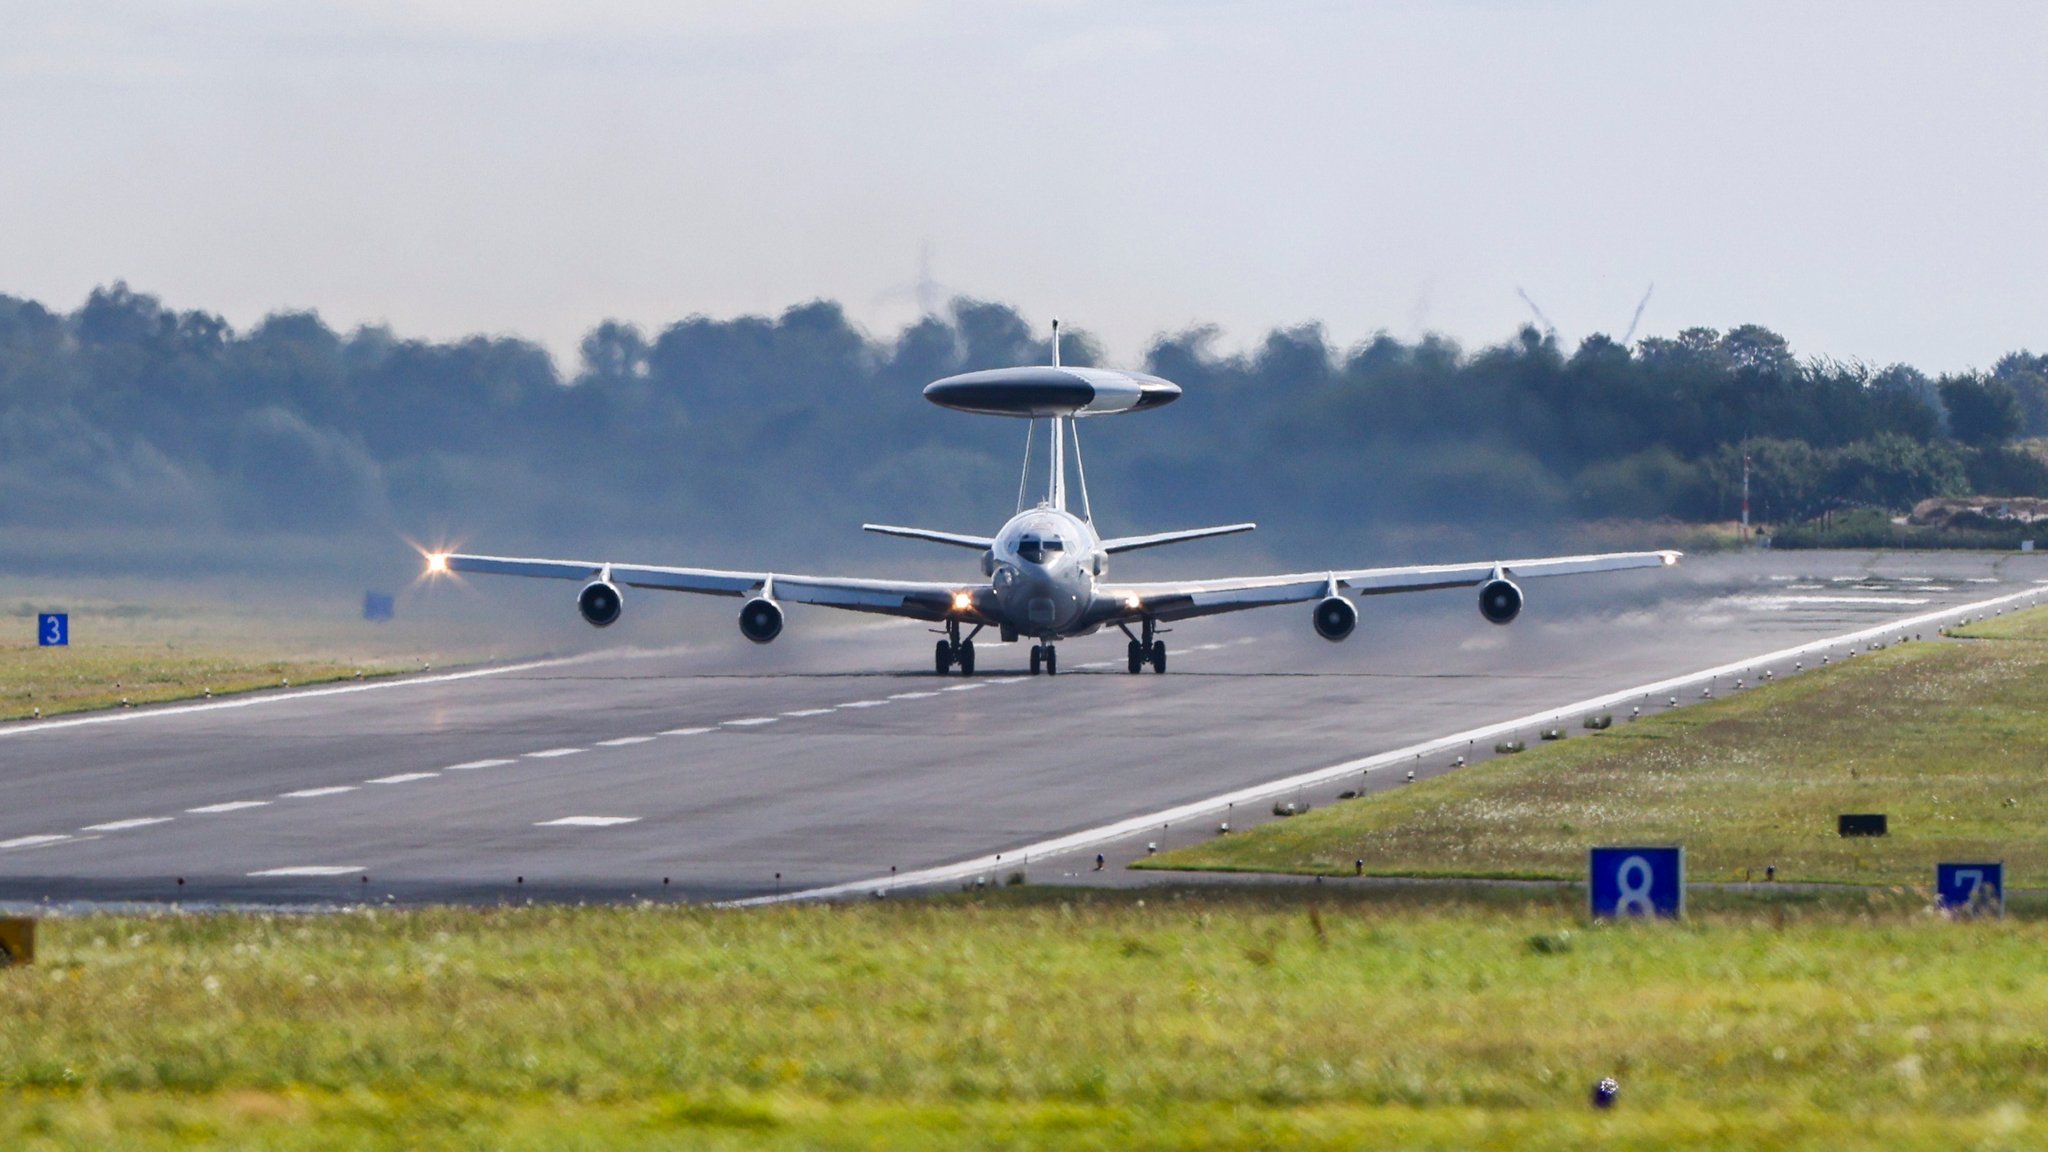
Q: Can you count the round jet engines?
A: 4